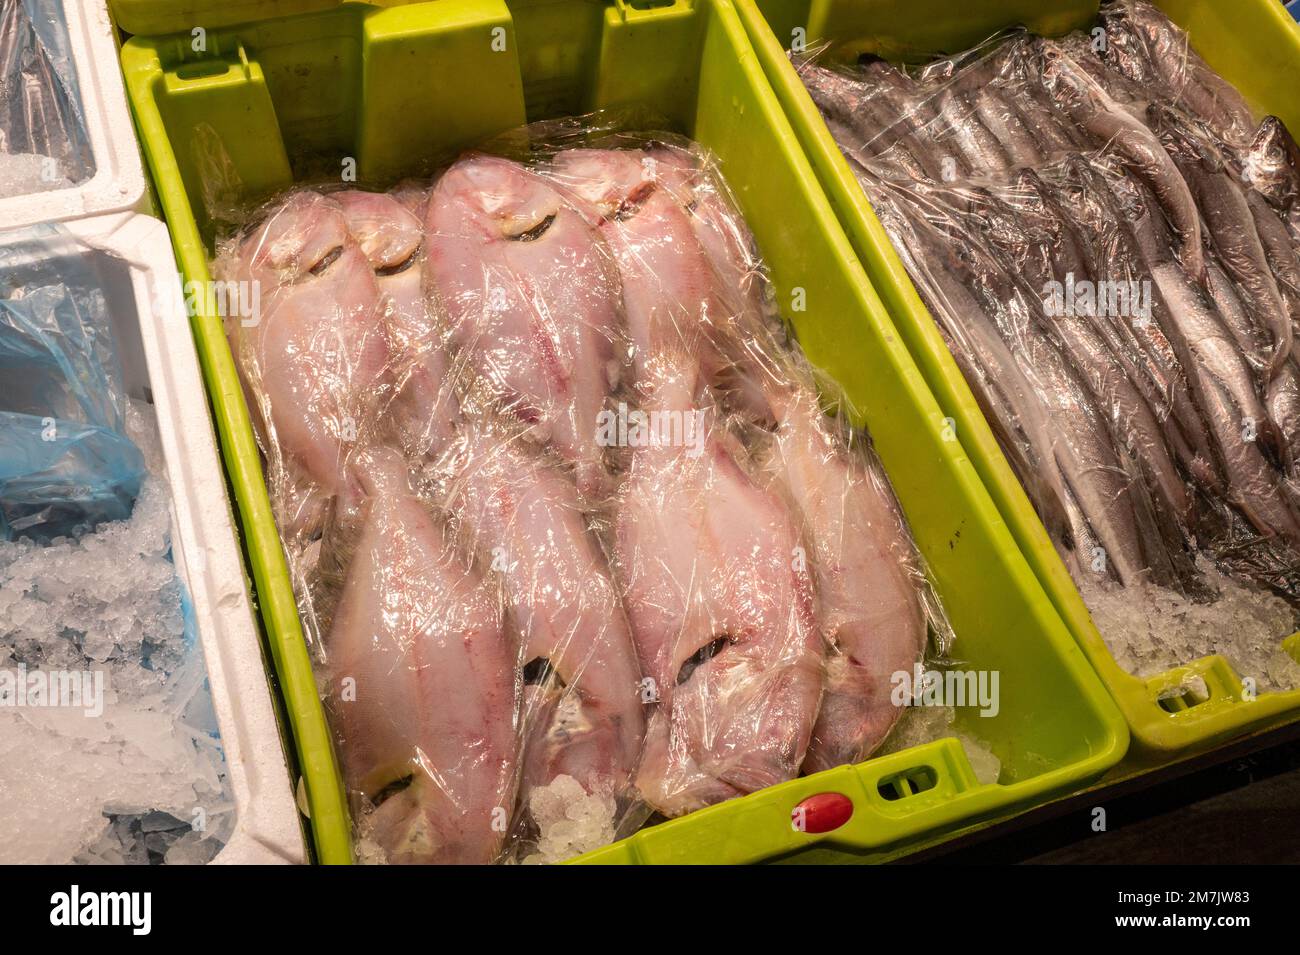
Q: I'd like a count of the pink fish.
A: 9